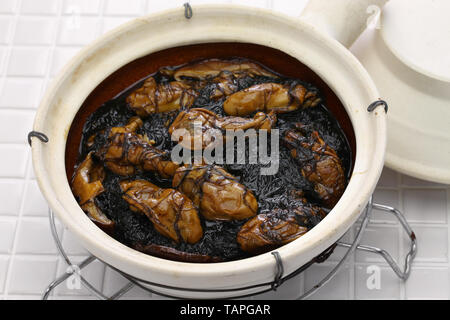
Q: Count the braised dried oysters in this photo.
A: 8